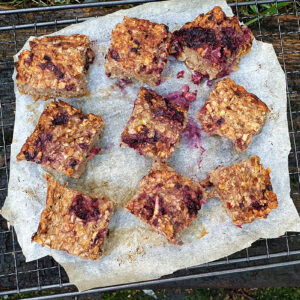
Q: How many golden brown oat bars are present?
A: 9